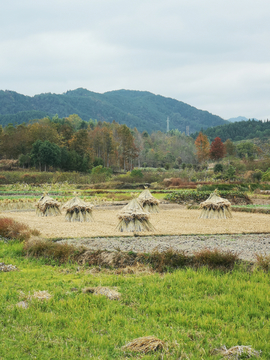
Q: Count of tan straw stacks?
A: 5